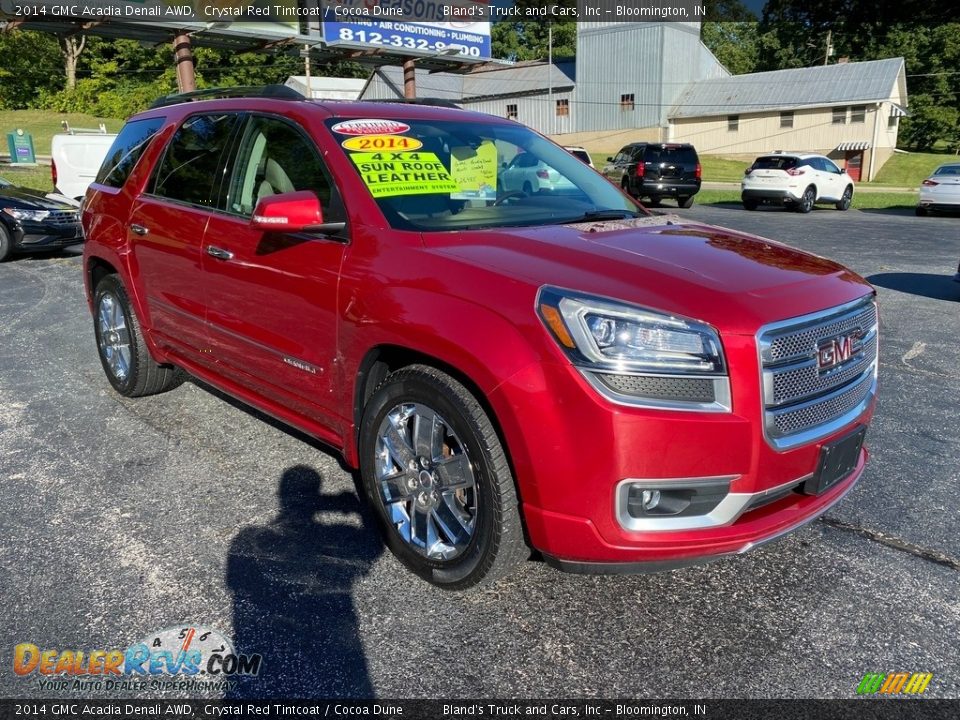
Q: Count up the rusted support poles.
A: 2